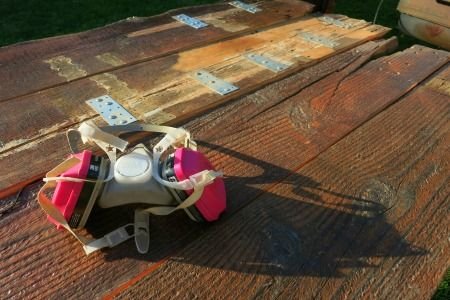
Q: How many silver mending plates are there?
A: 7